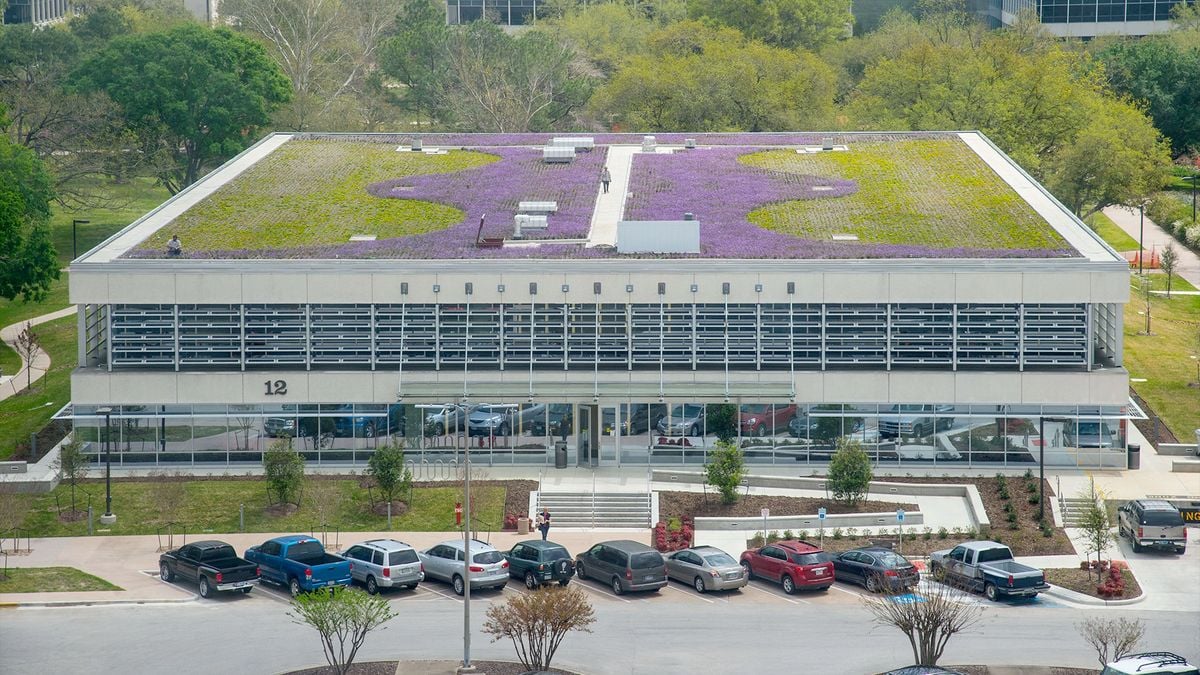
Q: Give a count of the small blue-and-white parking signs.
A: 2